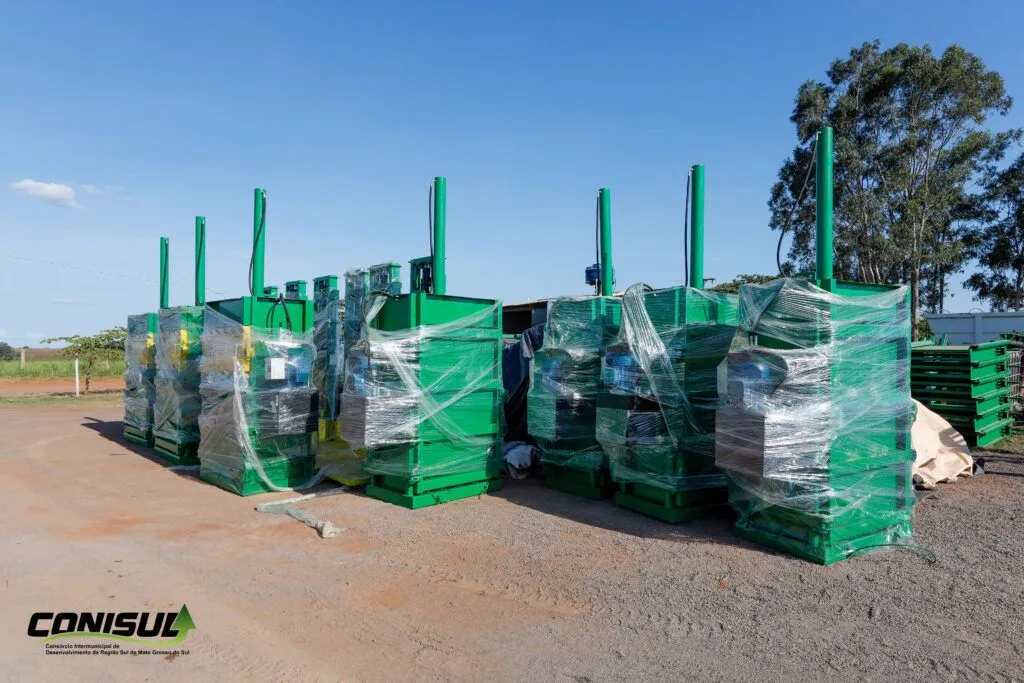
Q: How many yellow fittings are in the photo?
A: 3